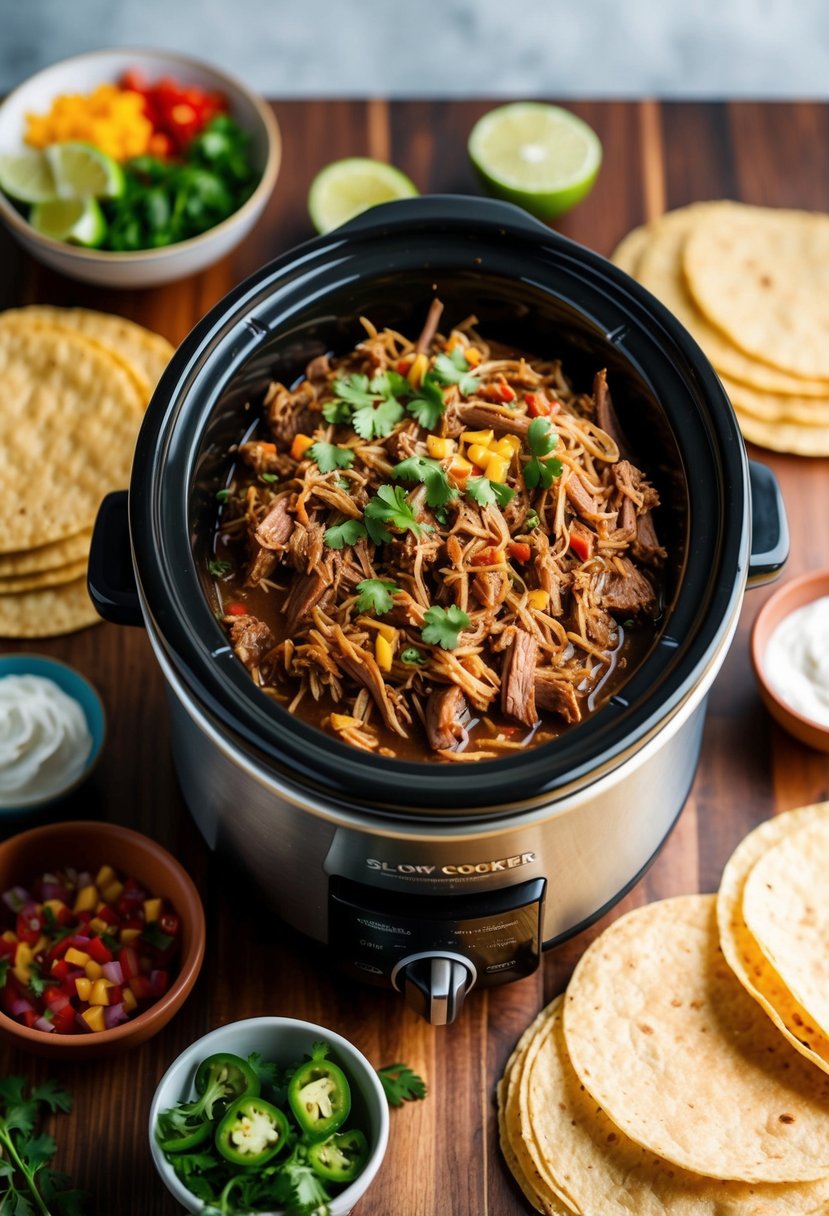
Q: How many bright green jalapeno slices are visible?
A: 5